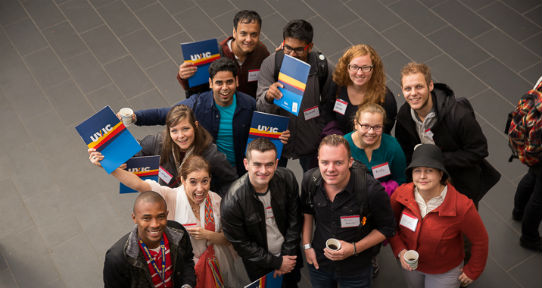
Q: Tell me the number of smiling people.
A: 11